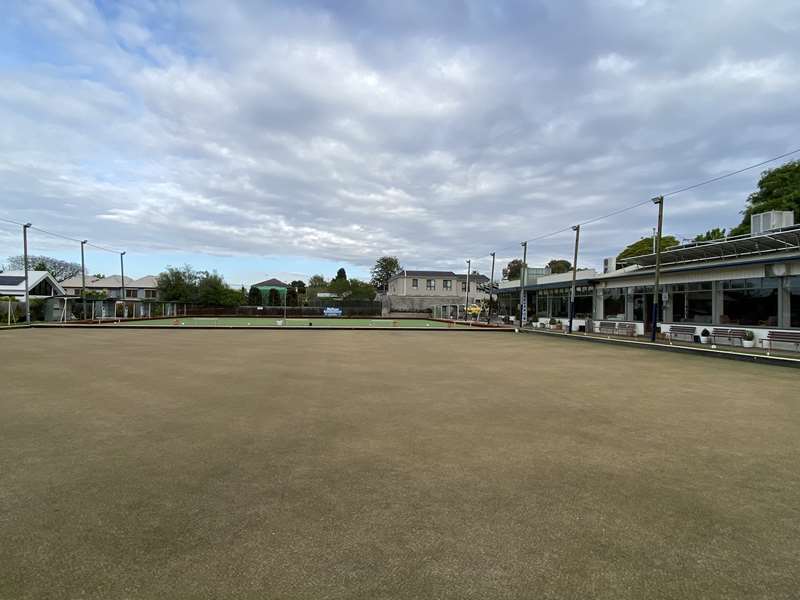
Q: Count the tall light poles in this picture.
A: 8